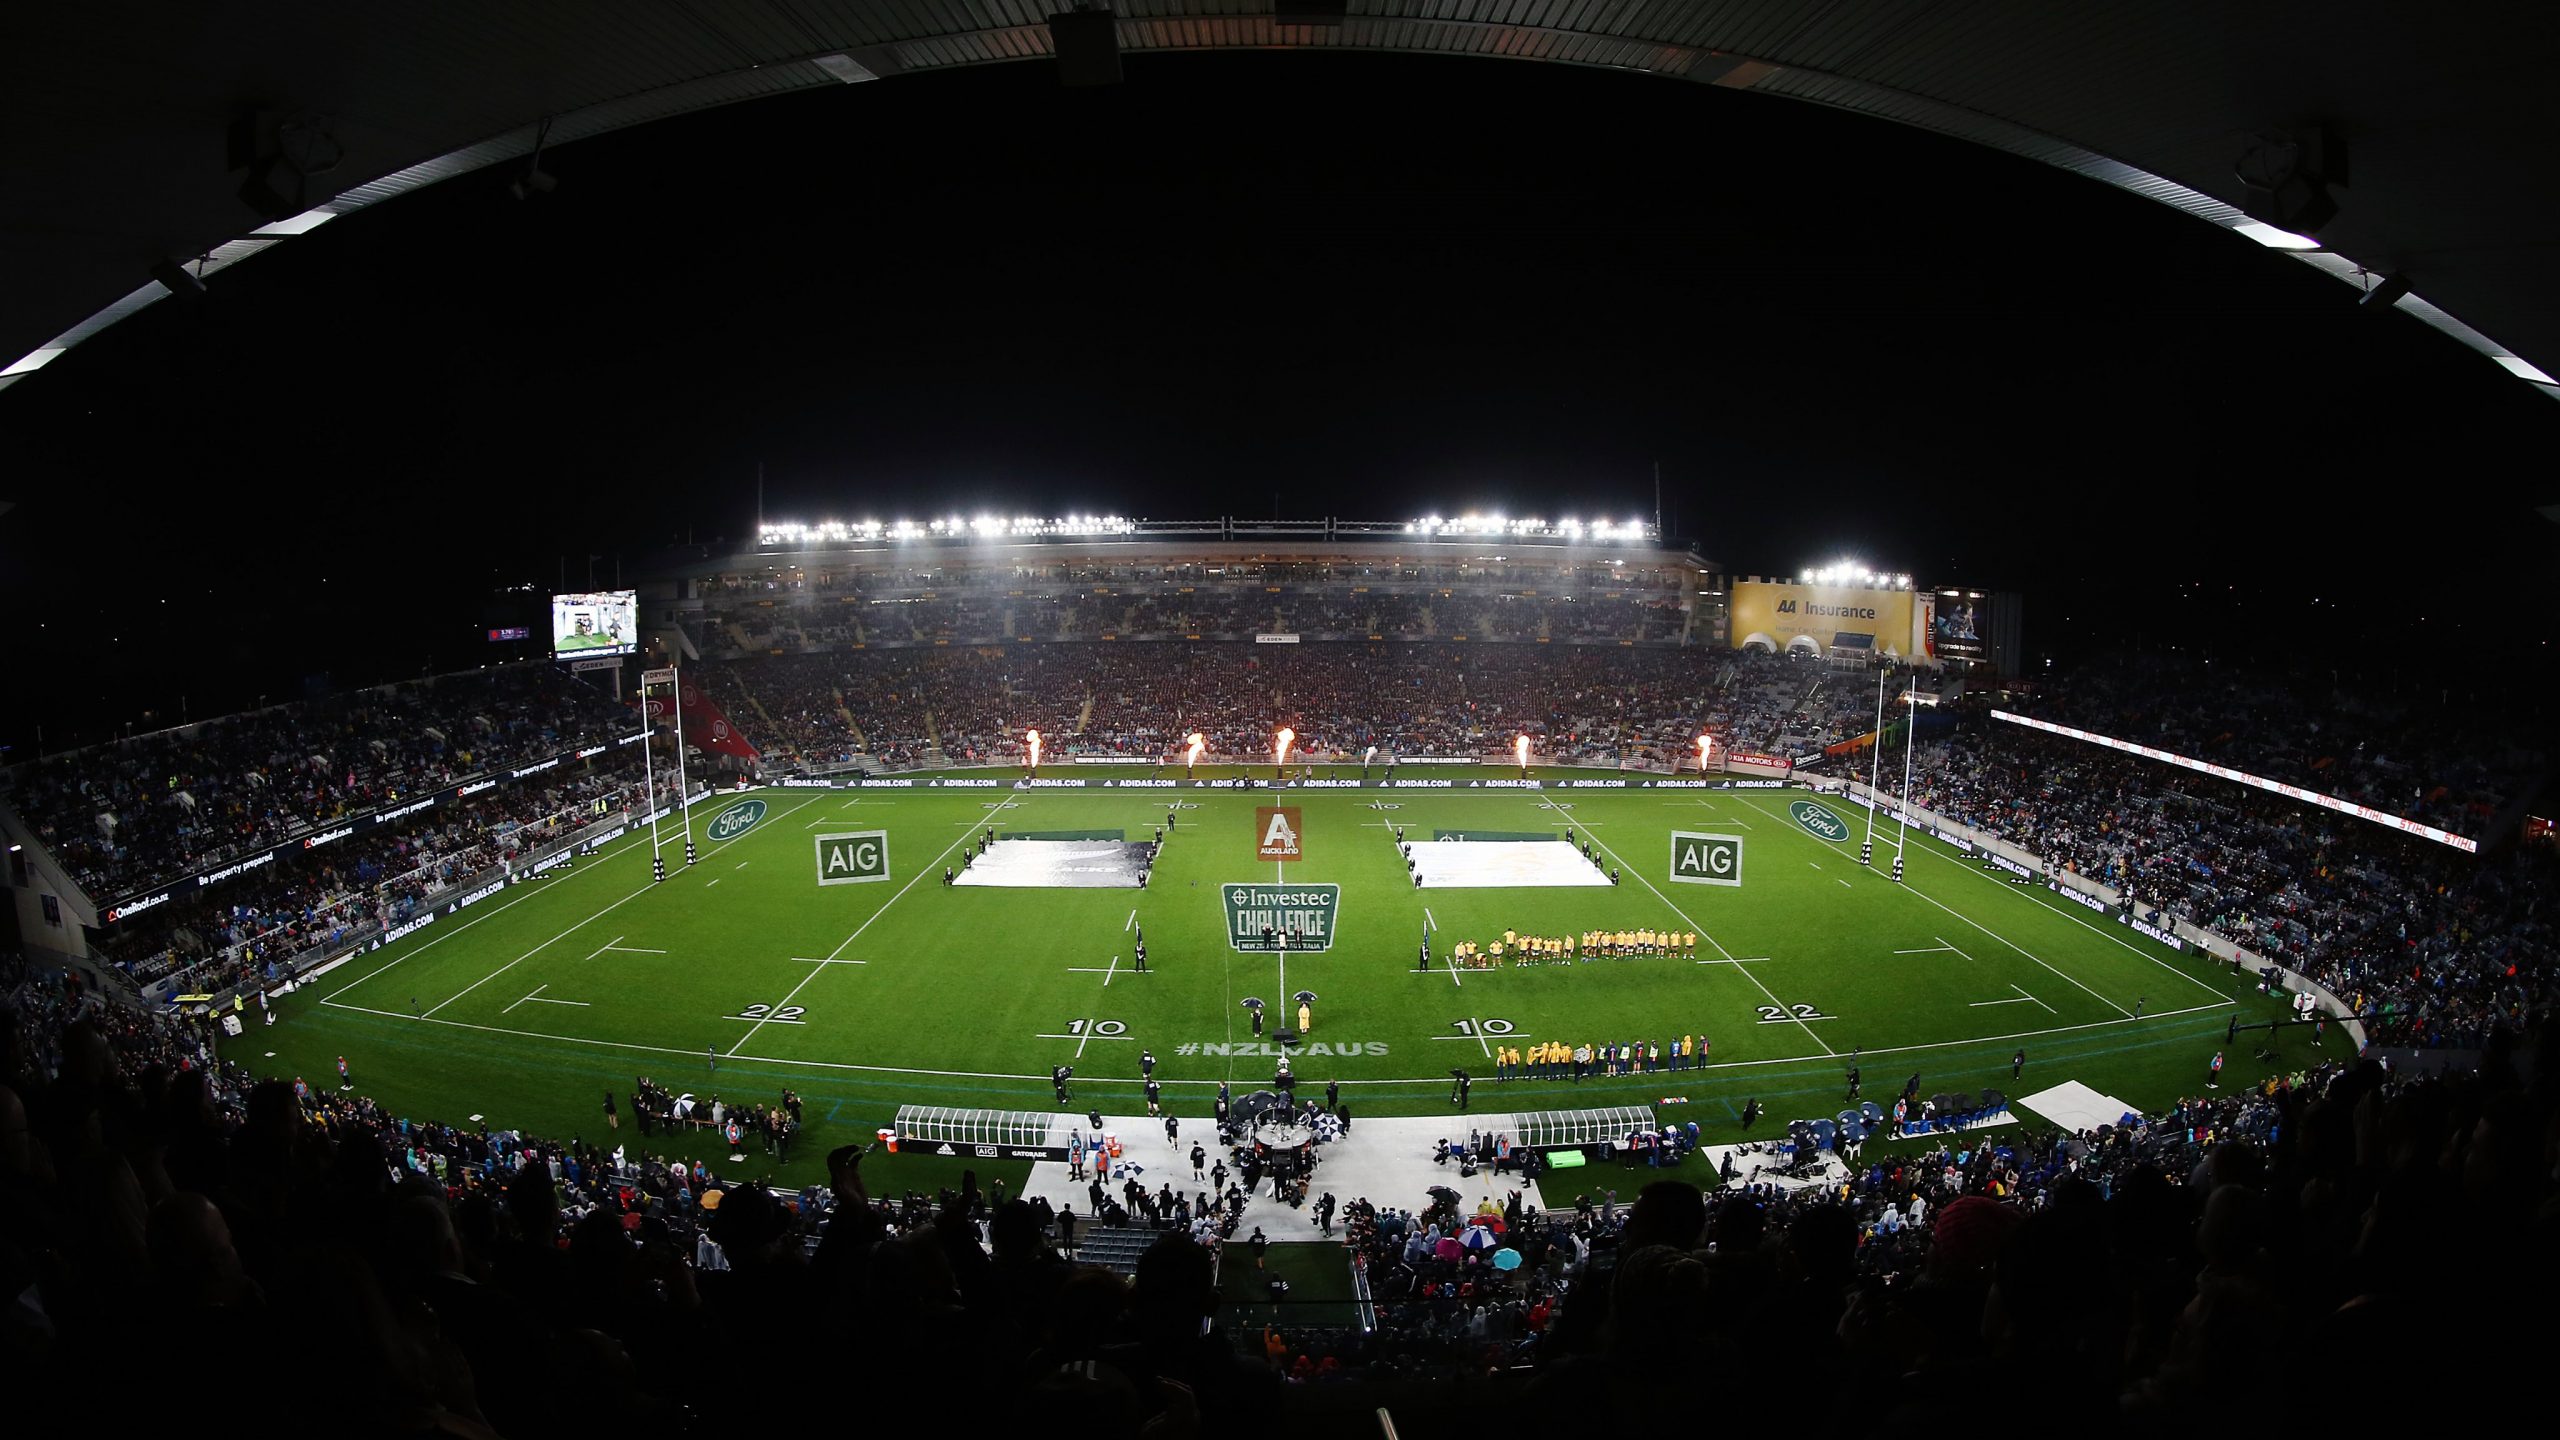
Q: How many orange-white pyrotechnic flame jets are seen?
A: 5